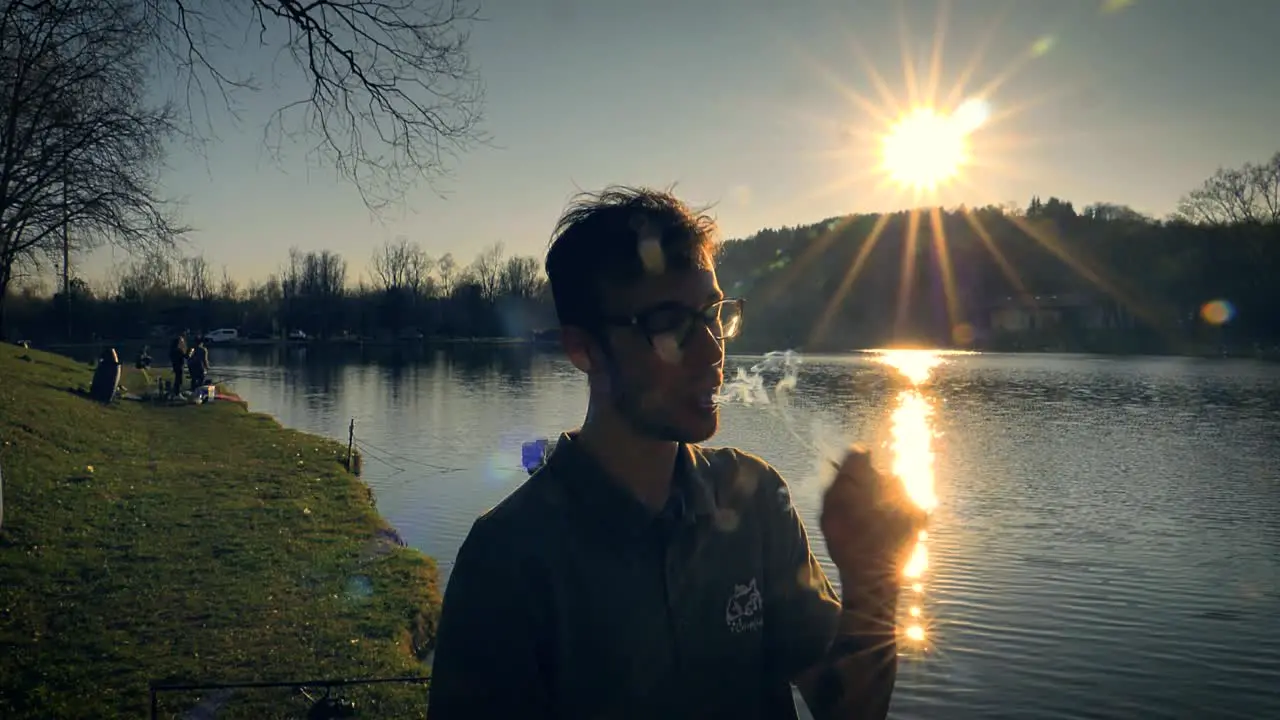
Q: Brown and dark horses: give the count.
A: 0